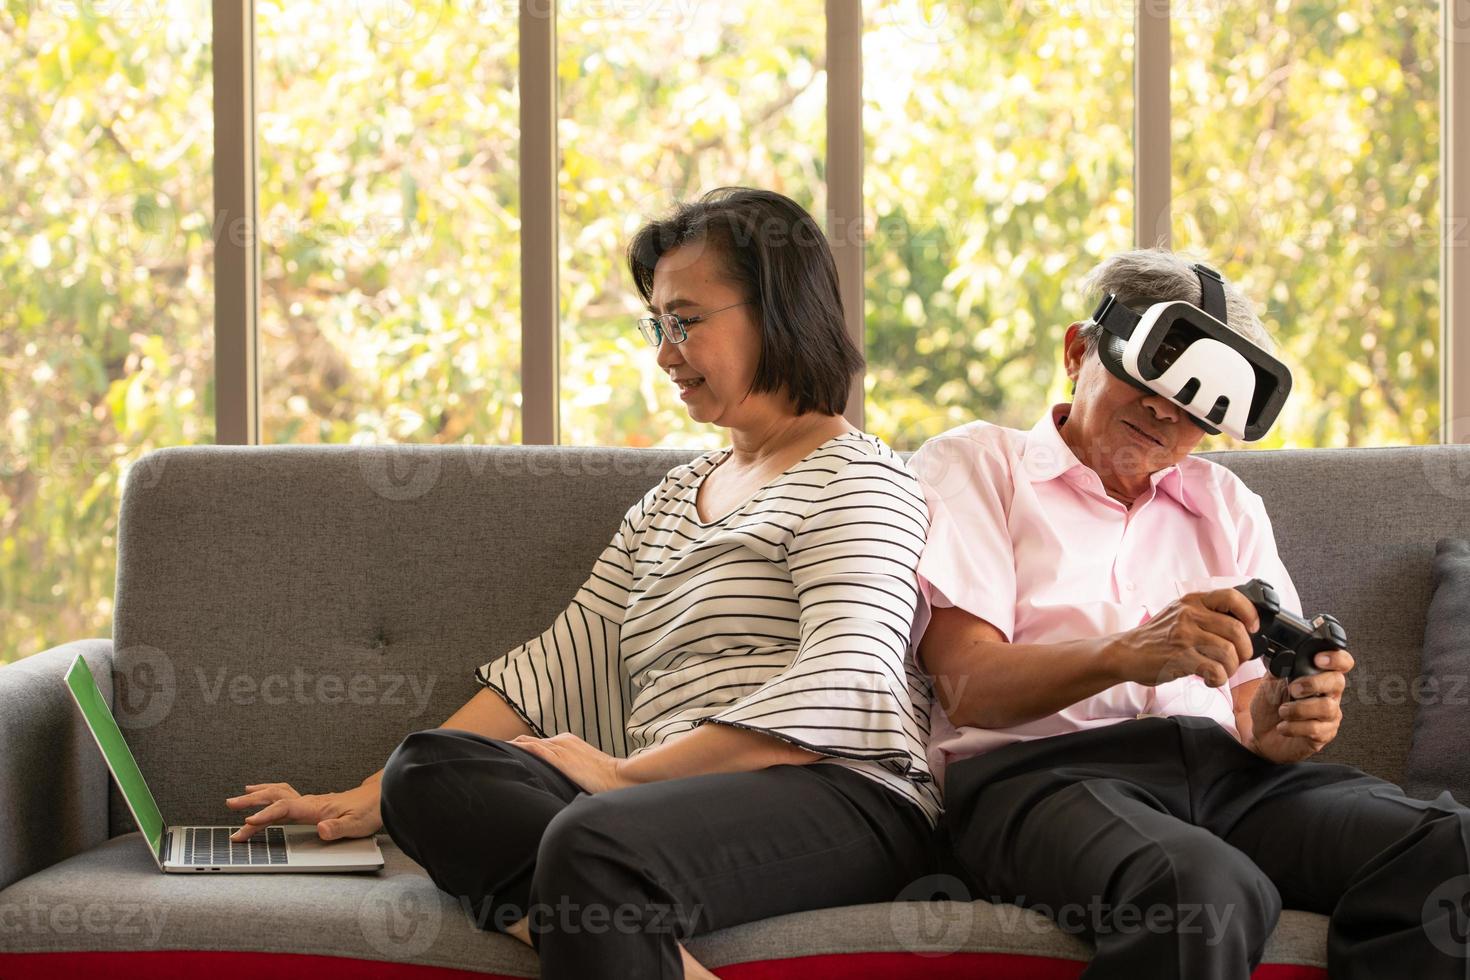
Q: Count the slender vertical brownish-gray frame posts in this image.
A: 5